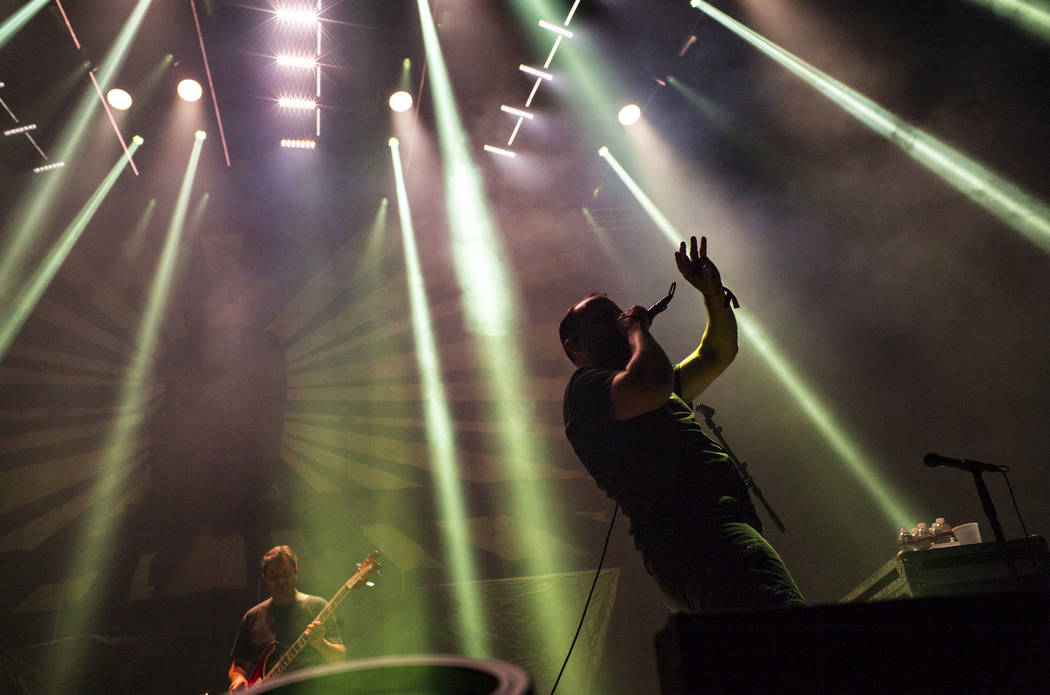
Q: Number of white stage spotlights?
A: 4